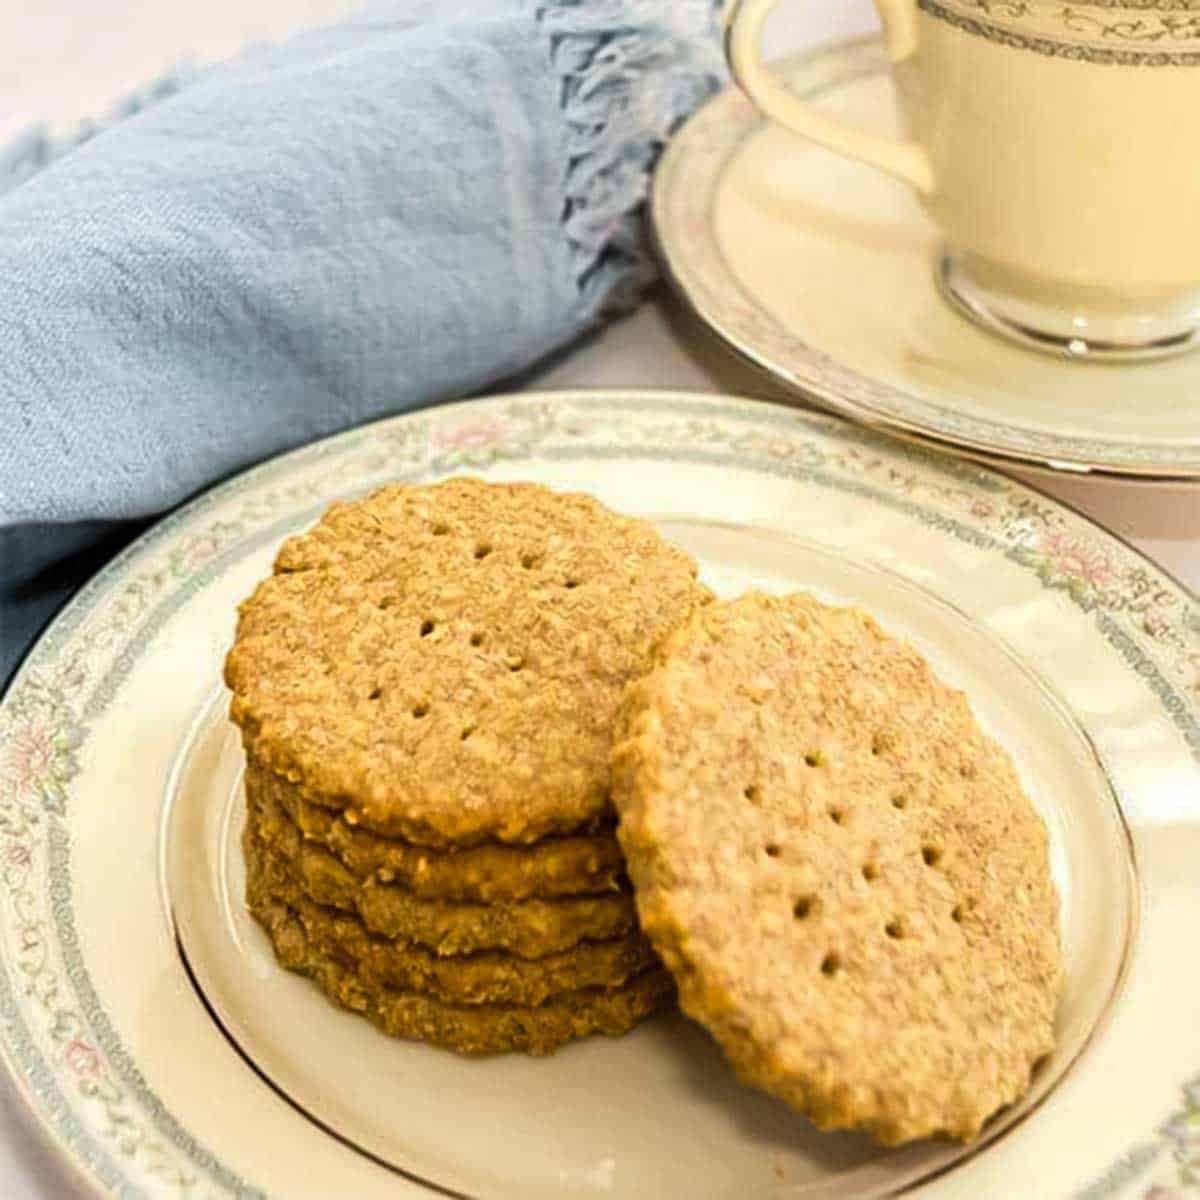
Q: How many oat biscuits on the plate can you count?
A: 6